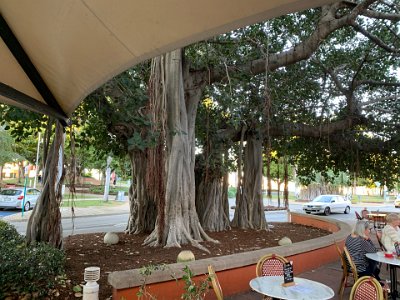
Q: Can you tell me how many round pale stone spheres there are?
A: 3